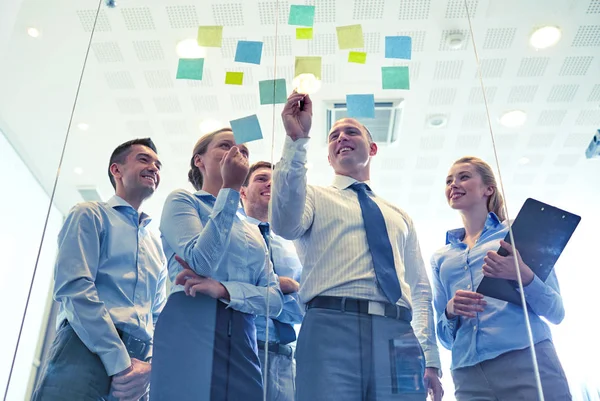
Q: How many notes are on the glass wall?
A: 14